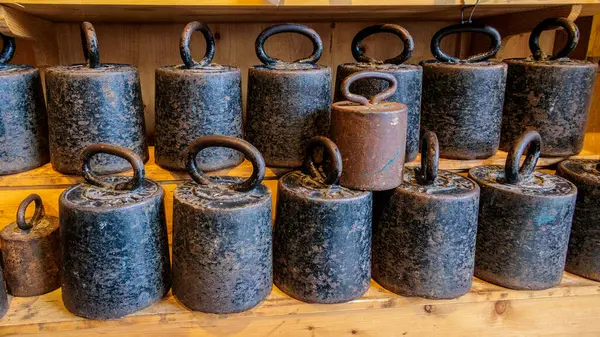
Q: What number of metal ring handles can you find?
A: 14